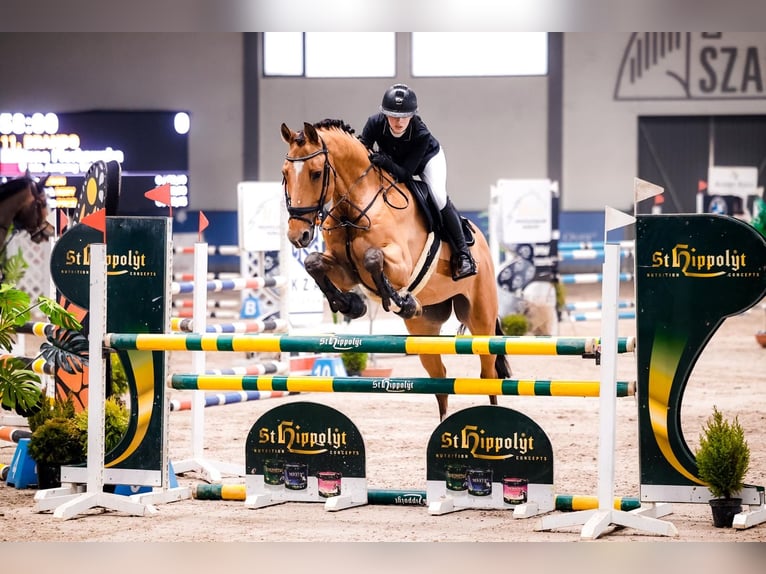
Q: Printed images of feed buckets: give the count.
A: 6